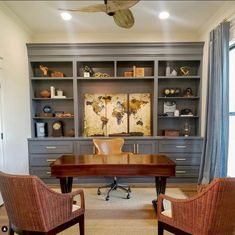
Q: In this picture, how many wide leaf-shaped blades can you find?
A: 3